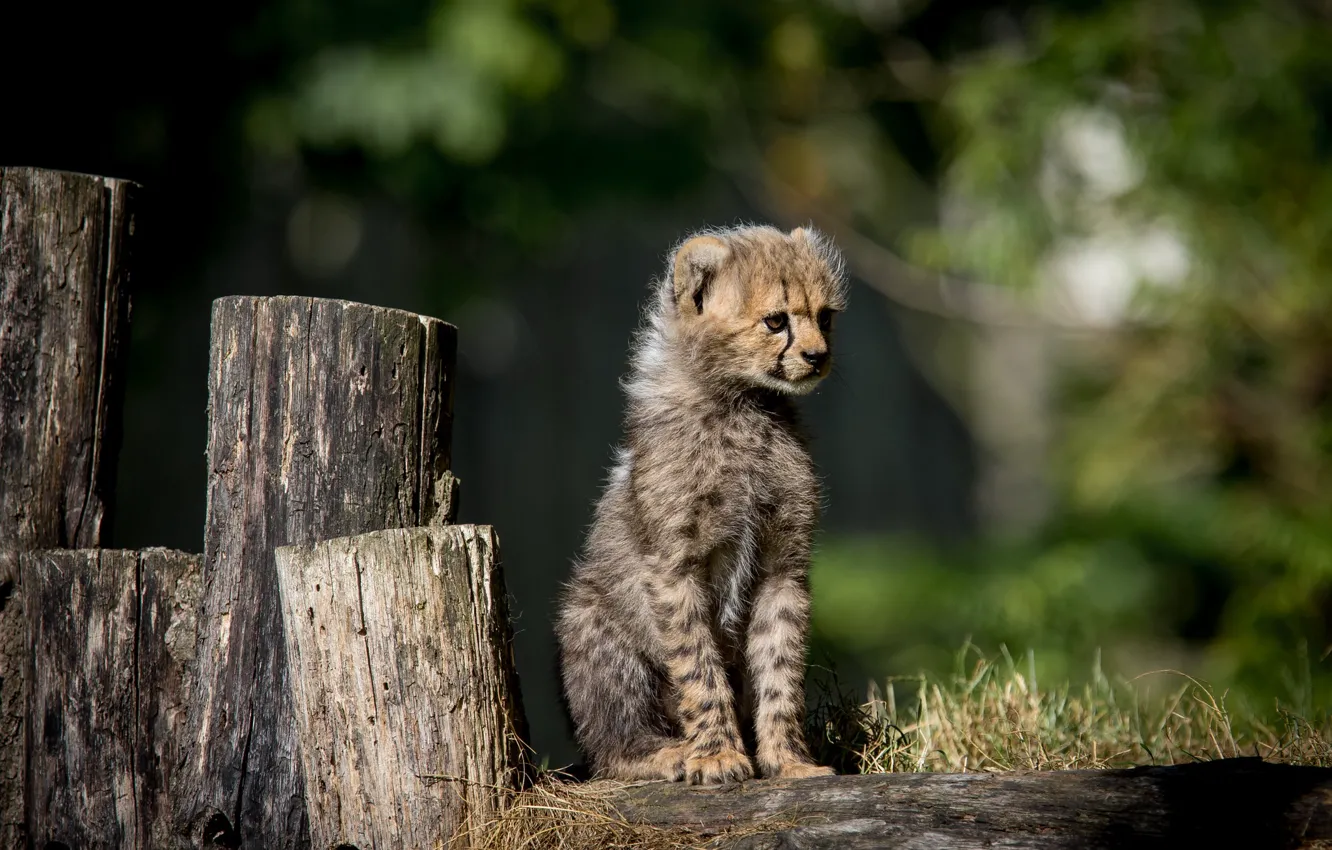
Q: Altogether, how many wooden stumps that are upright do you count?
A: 4